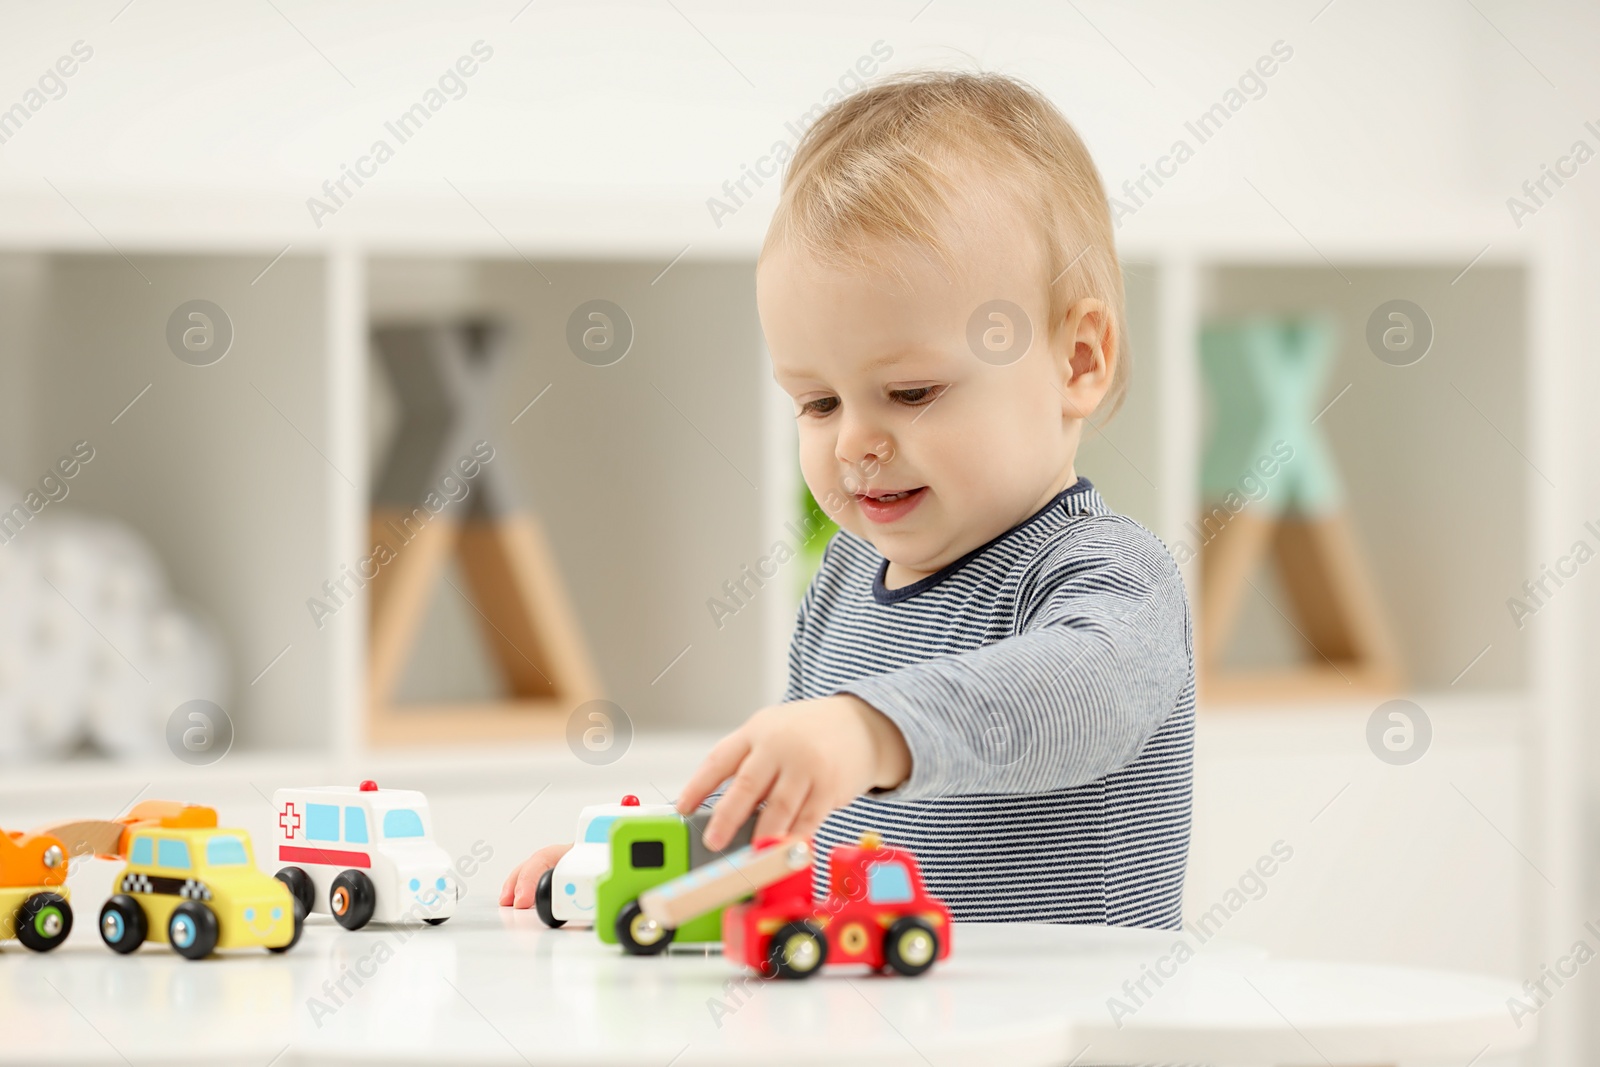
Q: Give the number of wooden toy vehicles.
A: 6